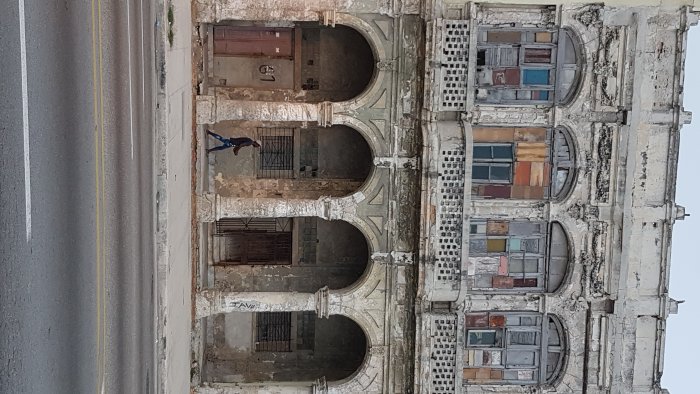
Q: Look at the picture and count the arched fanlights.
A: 4